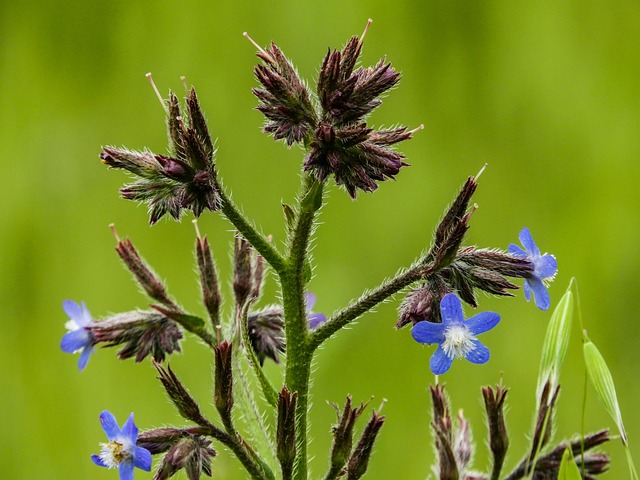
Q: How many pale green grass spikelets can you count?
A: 2